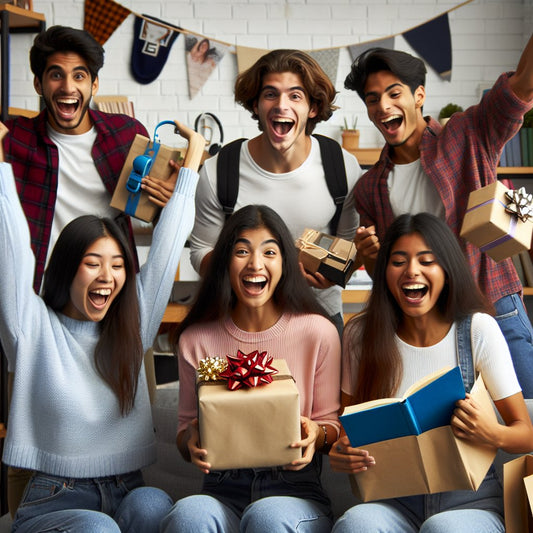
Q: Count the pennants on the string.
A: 7